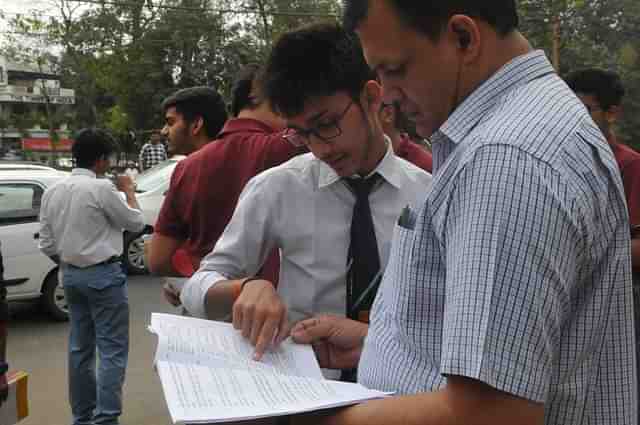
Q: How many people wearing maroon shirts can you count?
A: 3